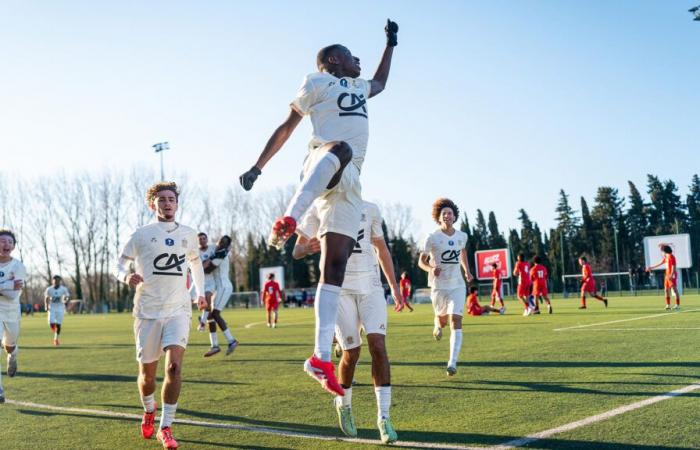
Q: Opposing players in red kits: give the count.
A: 8